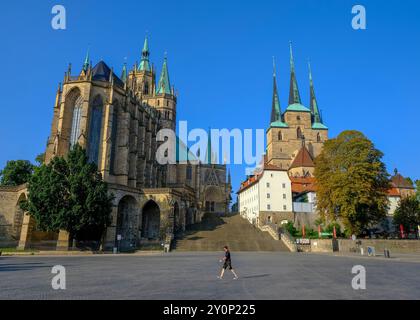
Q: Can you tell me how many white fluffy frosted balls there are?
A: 0